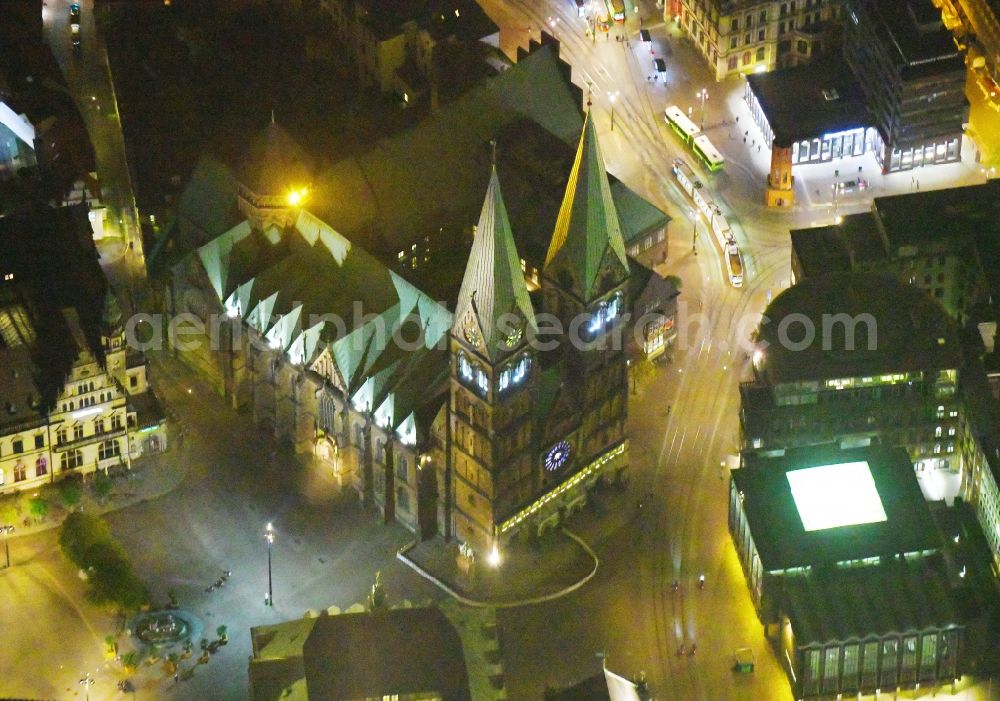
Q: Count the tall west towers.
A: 2